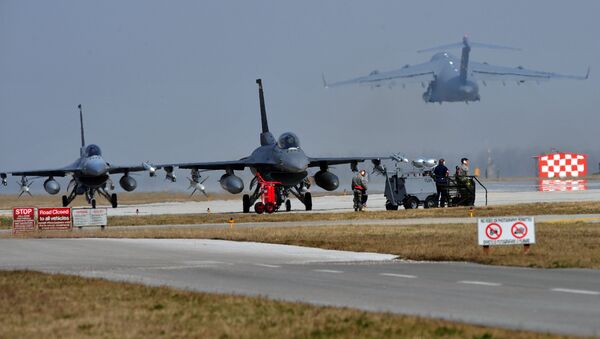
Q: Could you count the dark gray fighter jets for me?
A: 2